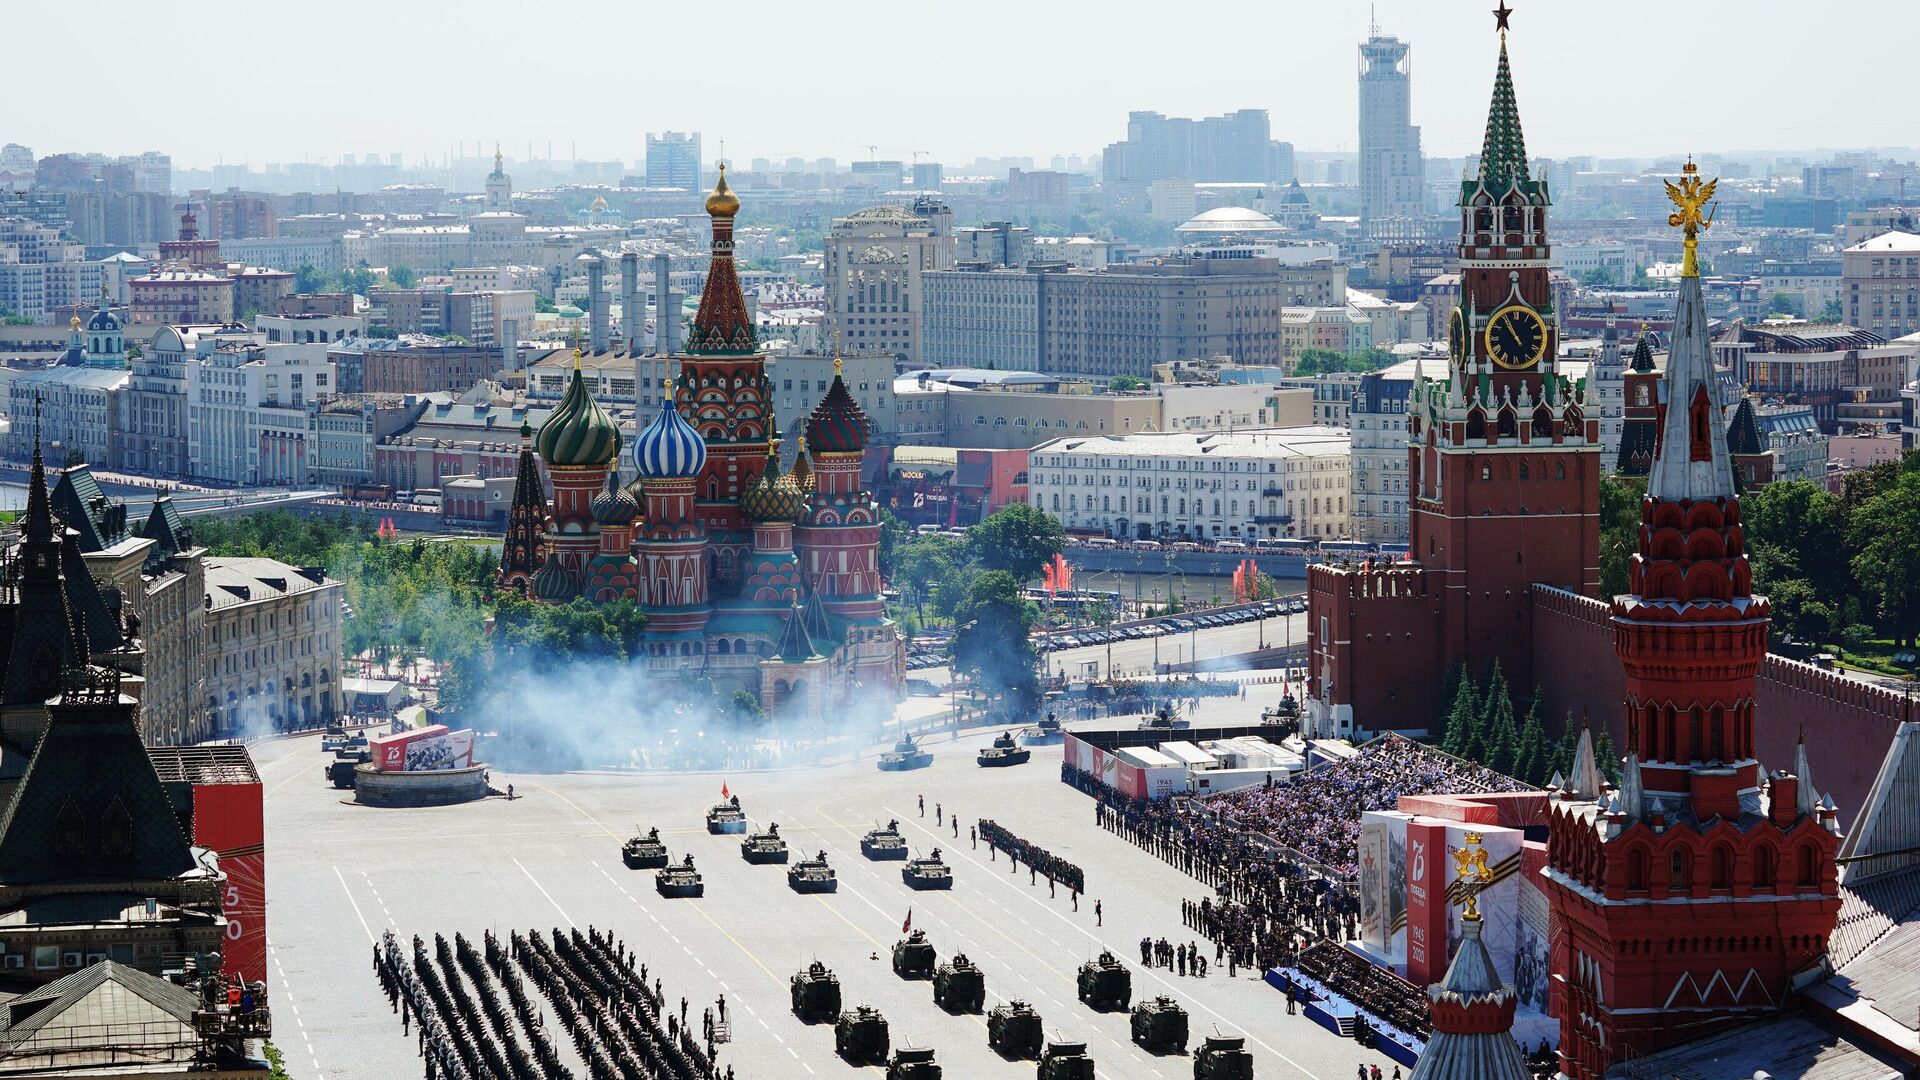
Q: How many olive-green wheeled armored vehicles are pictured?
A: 10